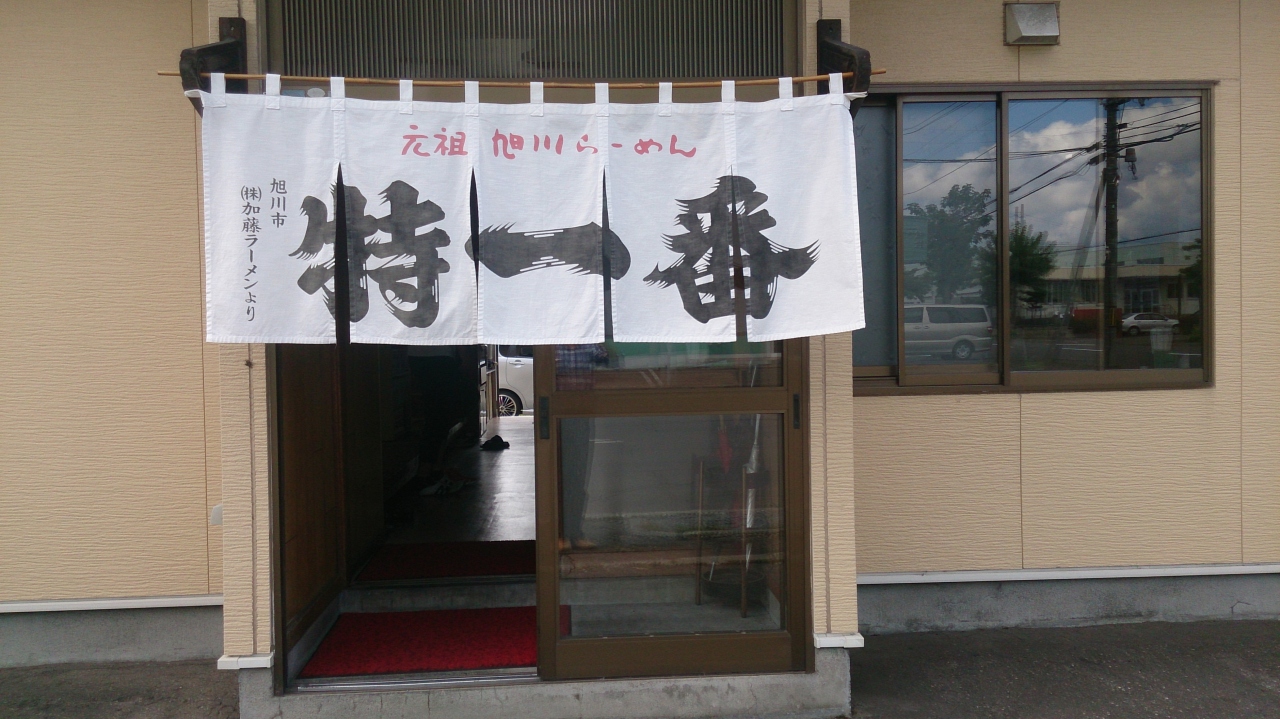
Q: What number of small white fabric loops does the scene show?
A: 11